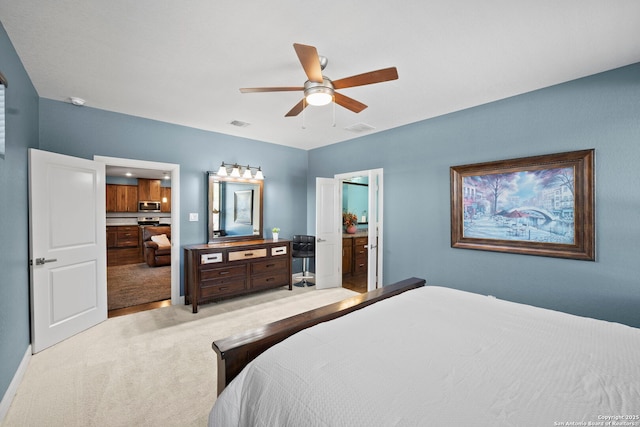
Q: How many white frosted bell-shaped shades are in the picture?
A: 4